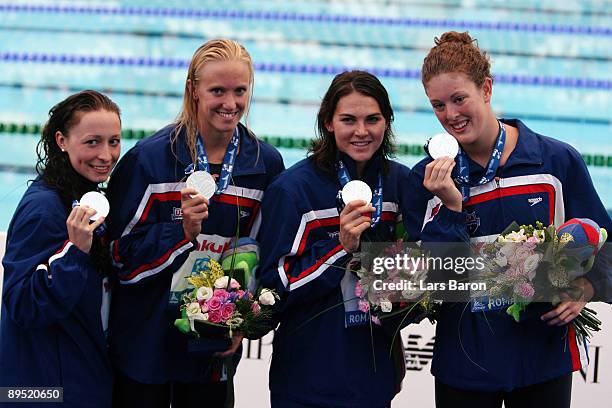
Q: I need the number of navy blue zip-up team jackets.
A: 4